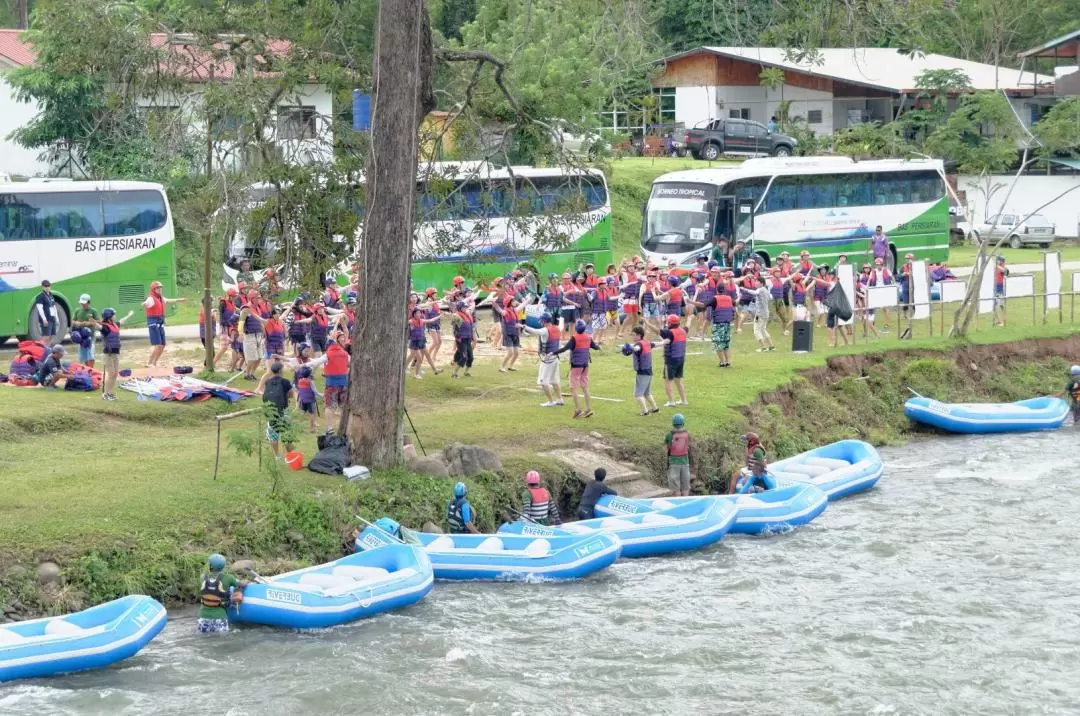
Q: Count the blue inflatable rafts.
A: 7